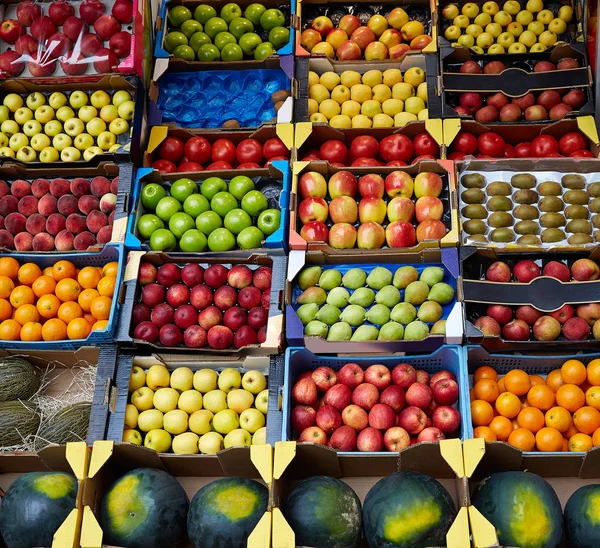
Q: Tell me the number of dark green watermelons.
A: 7